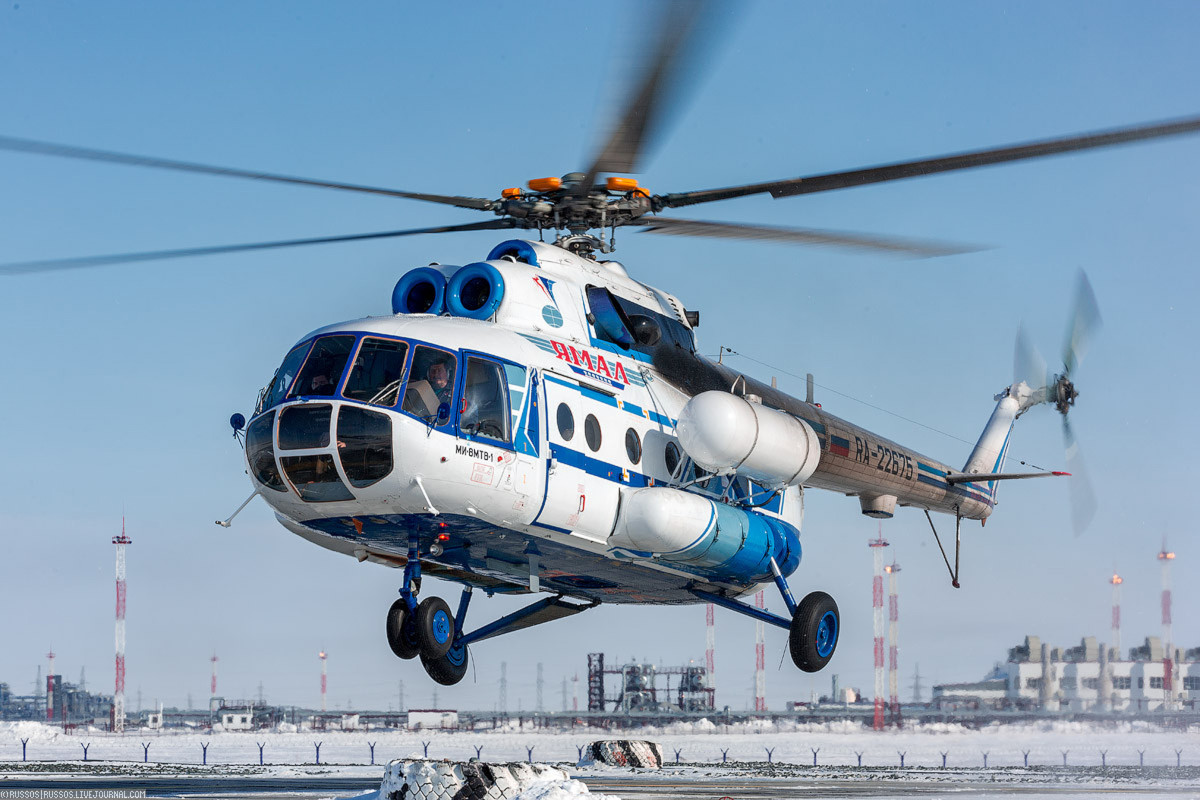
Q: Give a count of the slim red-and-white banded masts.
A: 11